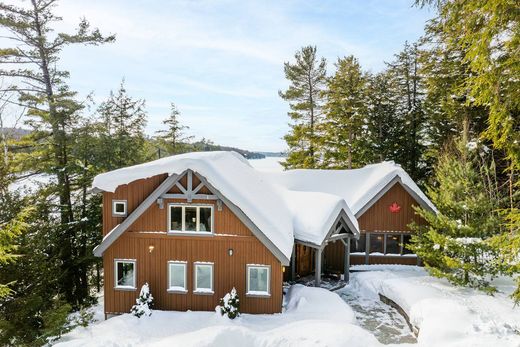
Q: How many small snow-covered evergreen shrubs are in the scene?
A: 2